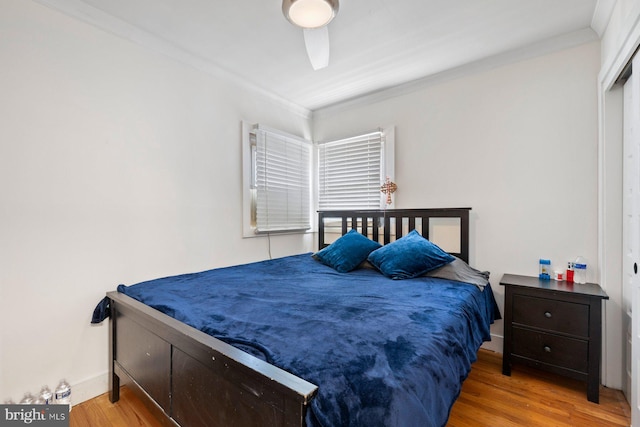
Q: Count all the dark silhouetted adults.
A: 0